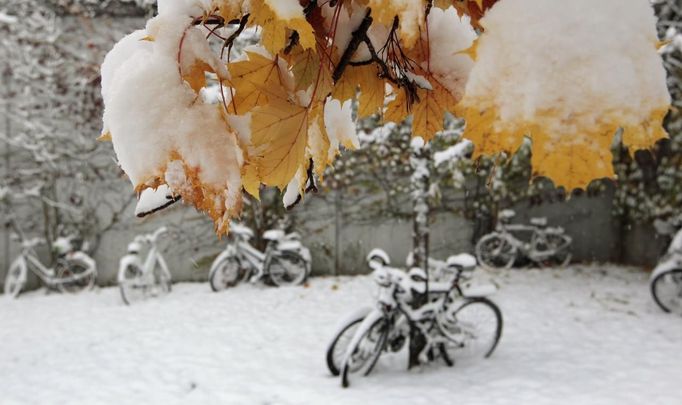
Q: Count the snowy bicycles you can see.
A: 7